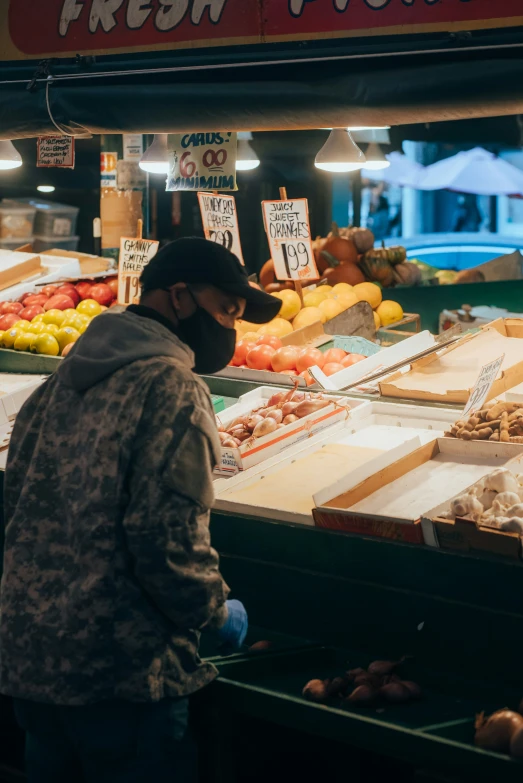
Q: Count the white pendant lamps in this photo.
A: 5